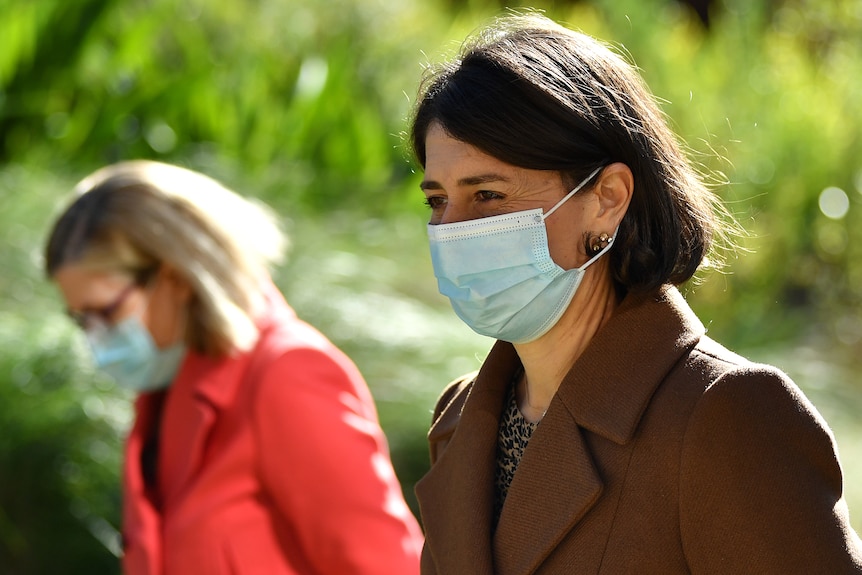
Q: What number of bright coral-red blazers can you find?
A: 1